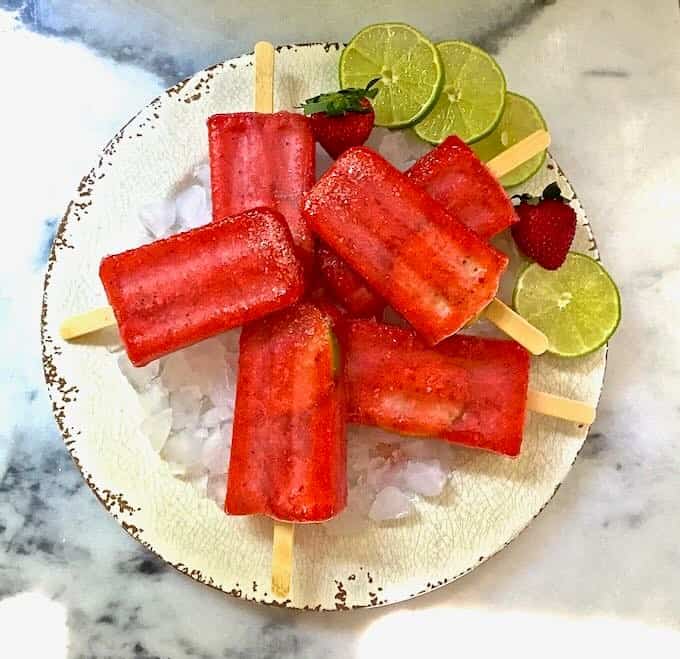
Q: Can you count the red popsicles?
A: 6